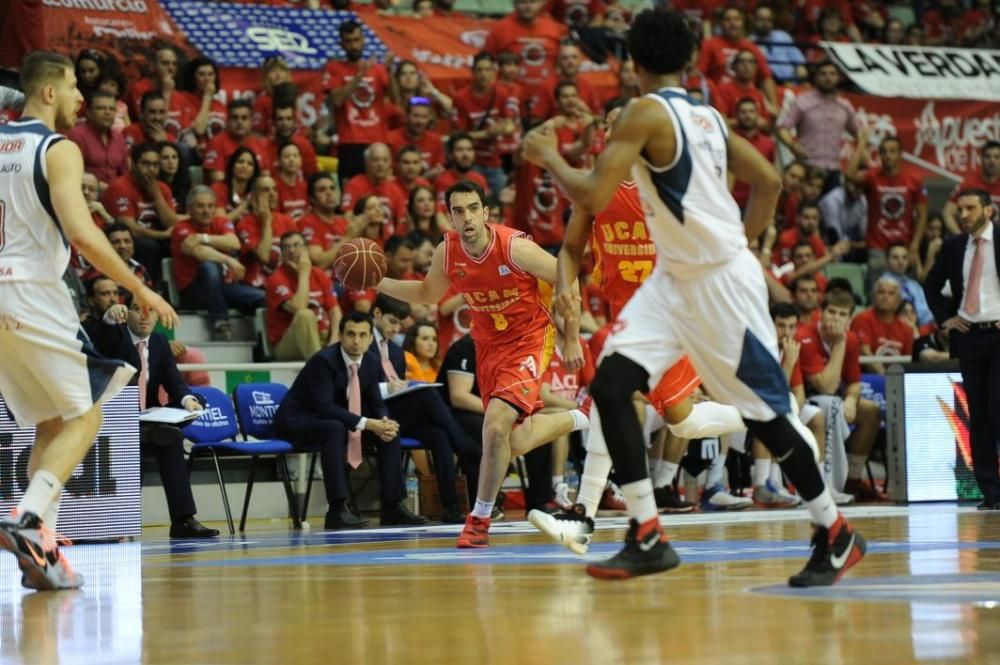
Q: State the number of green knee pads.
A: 0